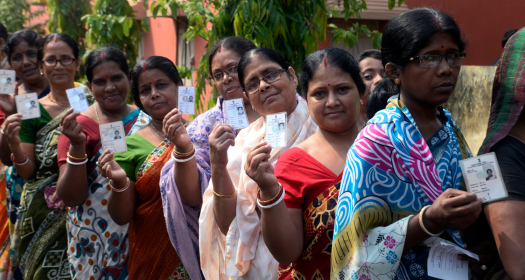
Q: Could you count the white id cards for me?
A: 8